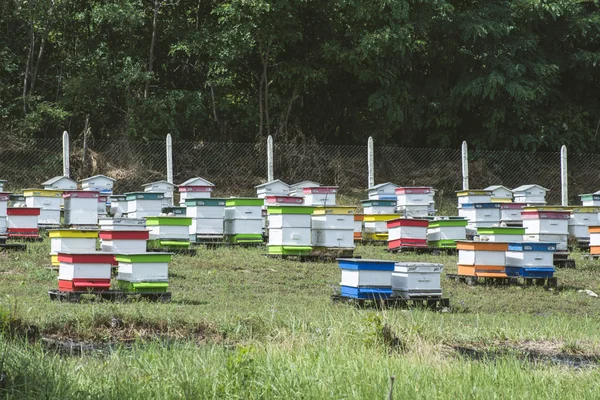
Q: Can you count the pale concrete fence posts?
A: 6